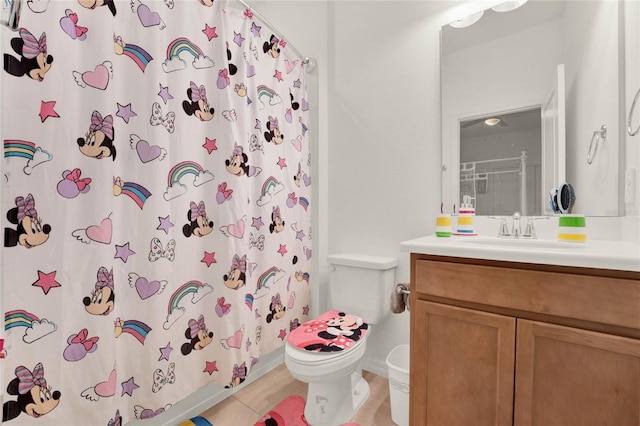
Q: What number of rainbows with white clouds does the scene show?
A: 8